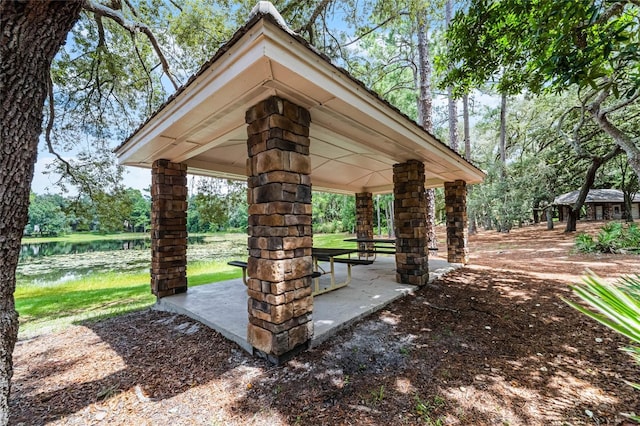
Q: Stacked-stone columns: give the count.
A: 5